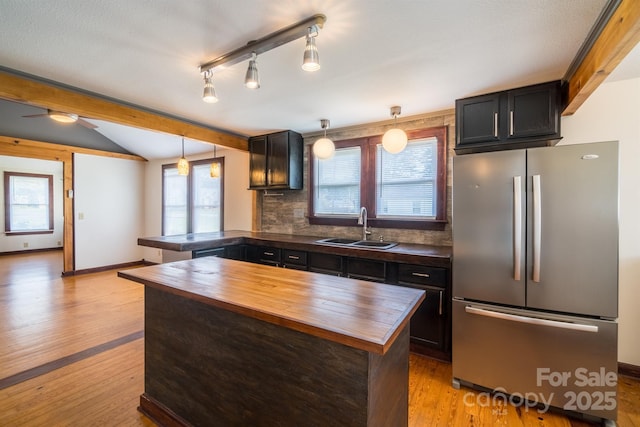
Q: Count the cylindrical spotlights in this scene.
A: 3